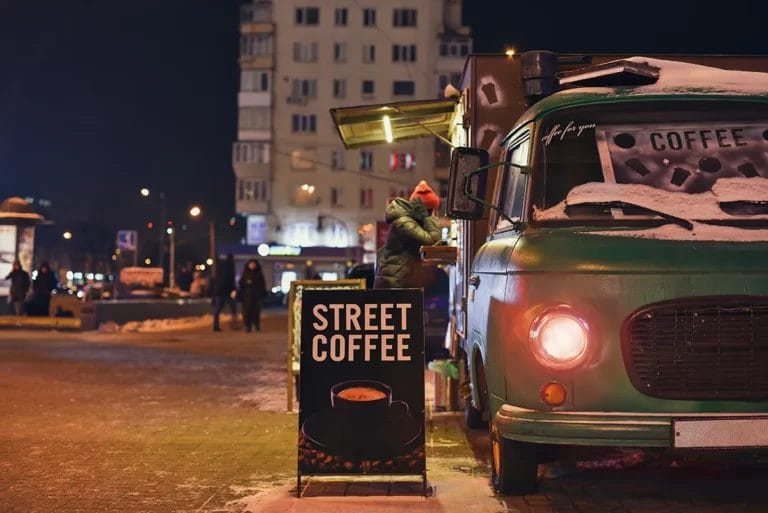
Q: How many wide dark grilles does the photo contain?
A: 1